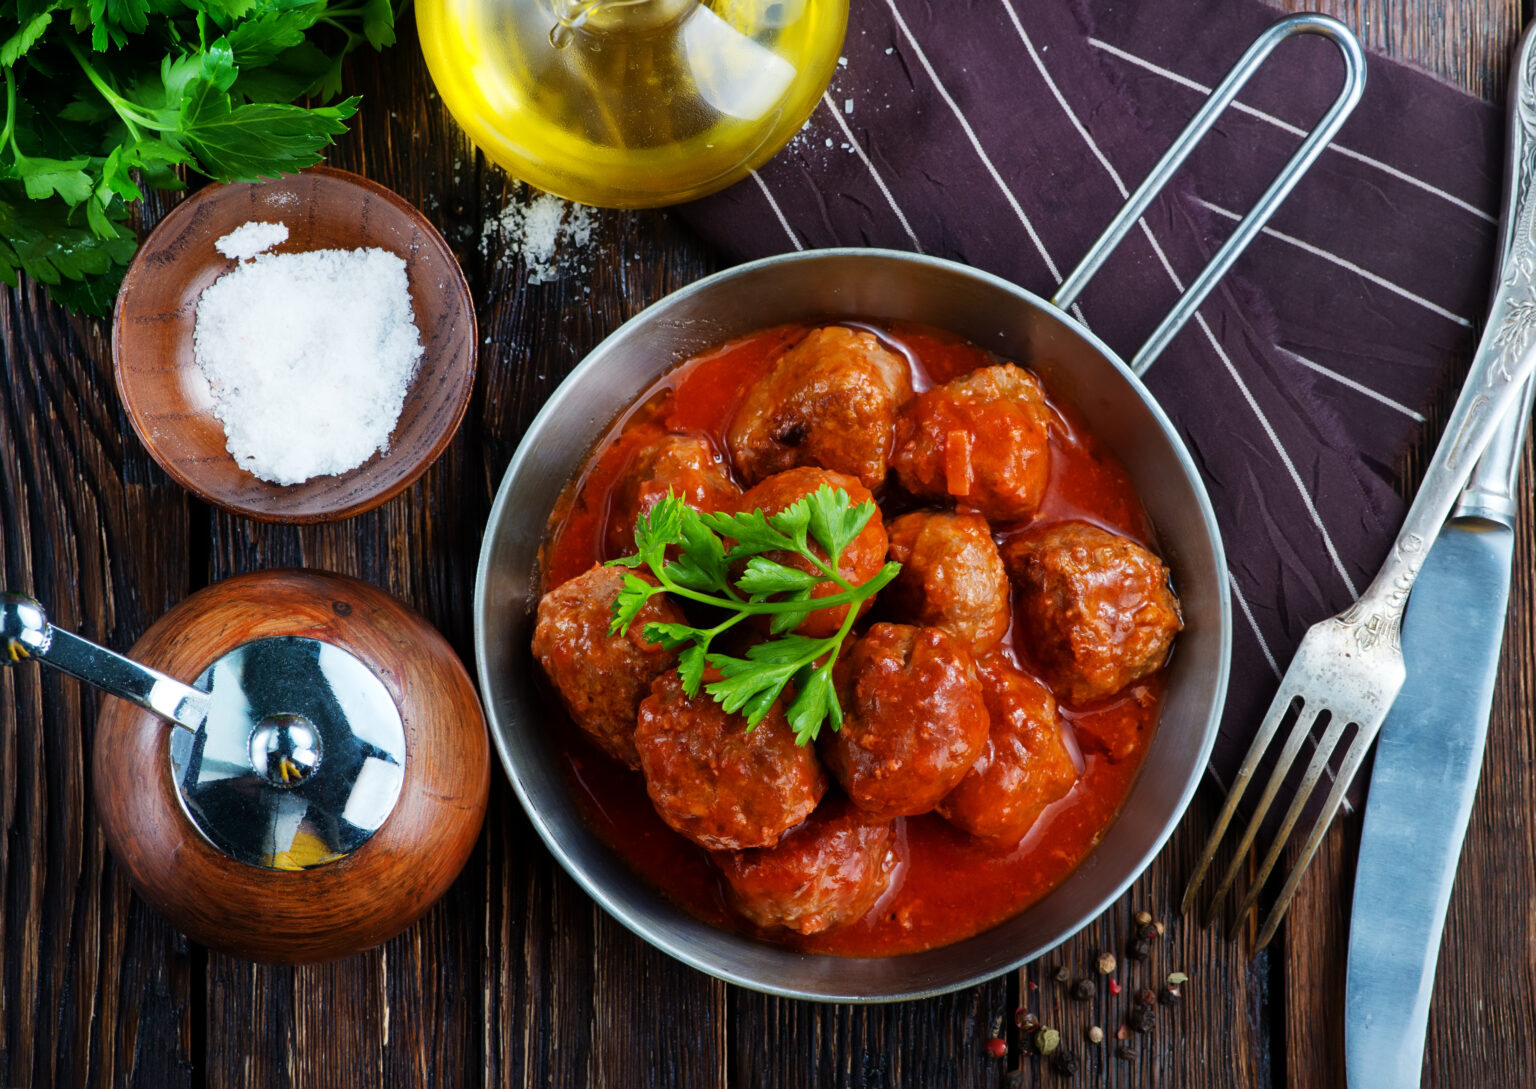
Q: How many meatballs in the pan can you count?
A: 11